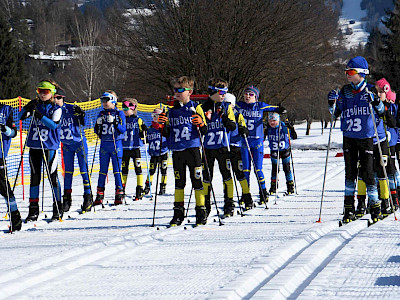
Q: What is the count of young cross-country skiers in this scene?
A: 14